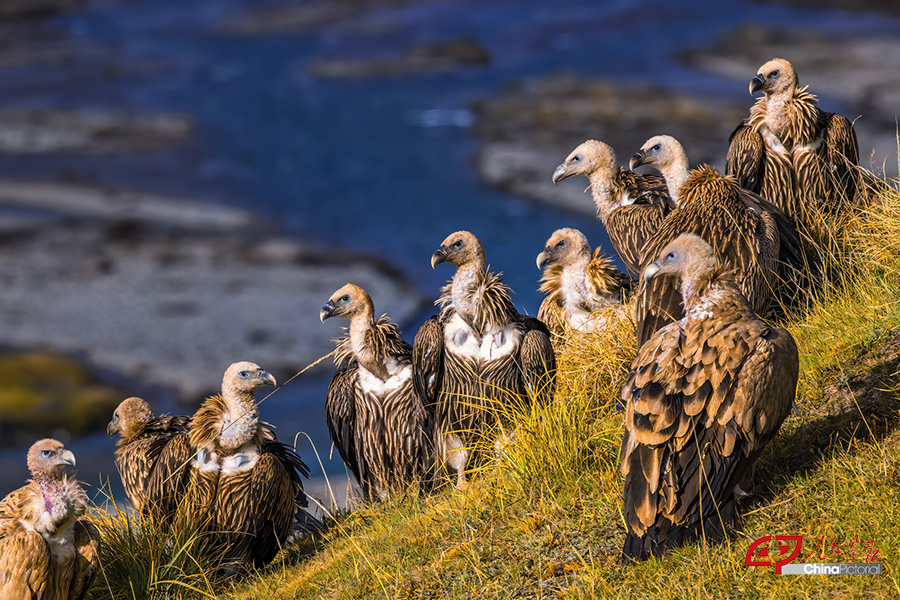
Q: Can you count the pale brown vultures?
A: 10